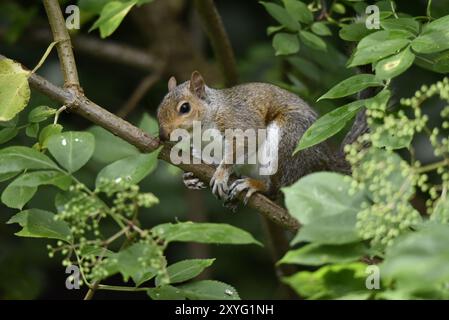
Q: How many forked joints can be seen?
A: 1